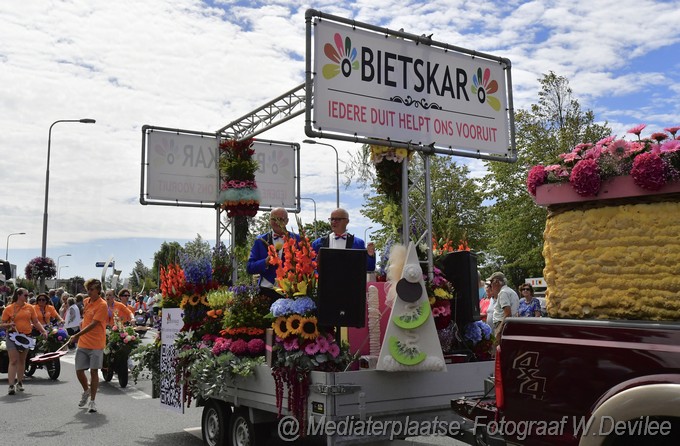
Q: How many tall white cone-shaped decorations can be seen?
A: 1